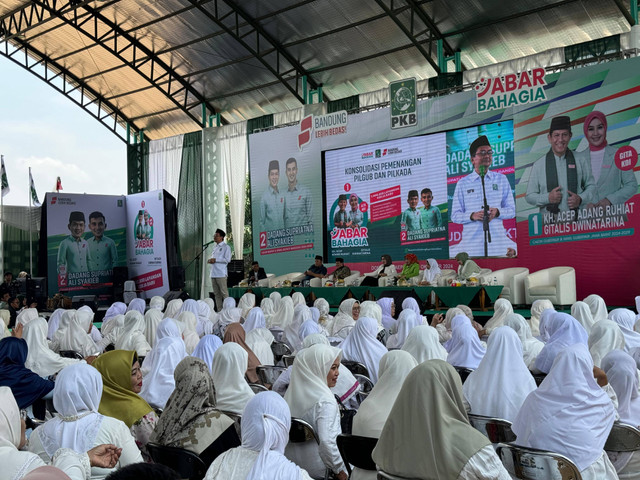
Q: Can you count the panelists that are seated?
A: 7